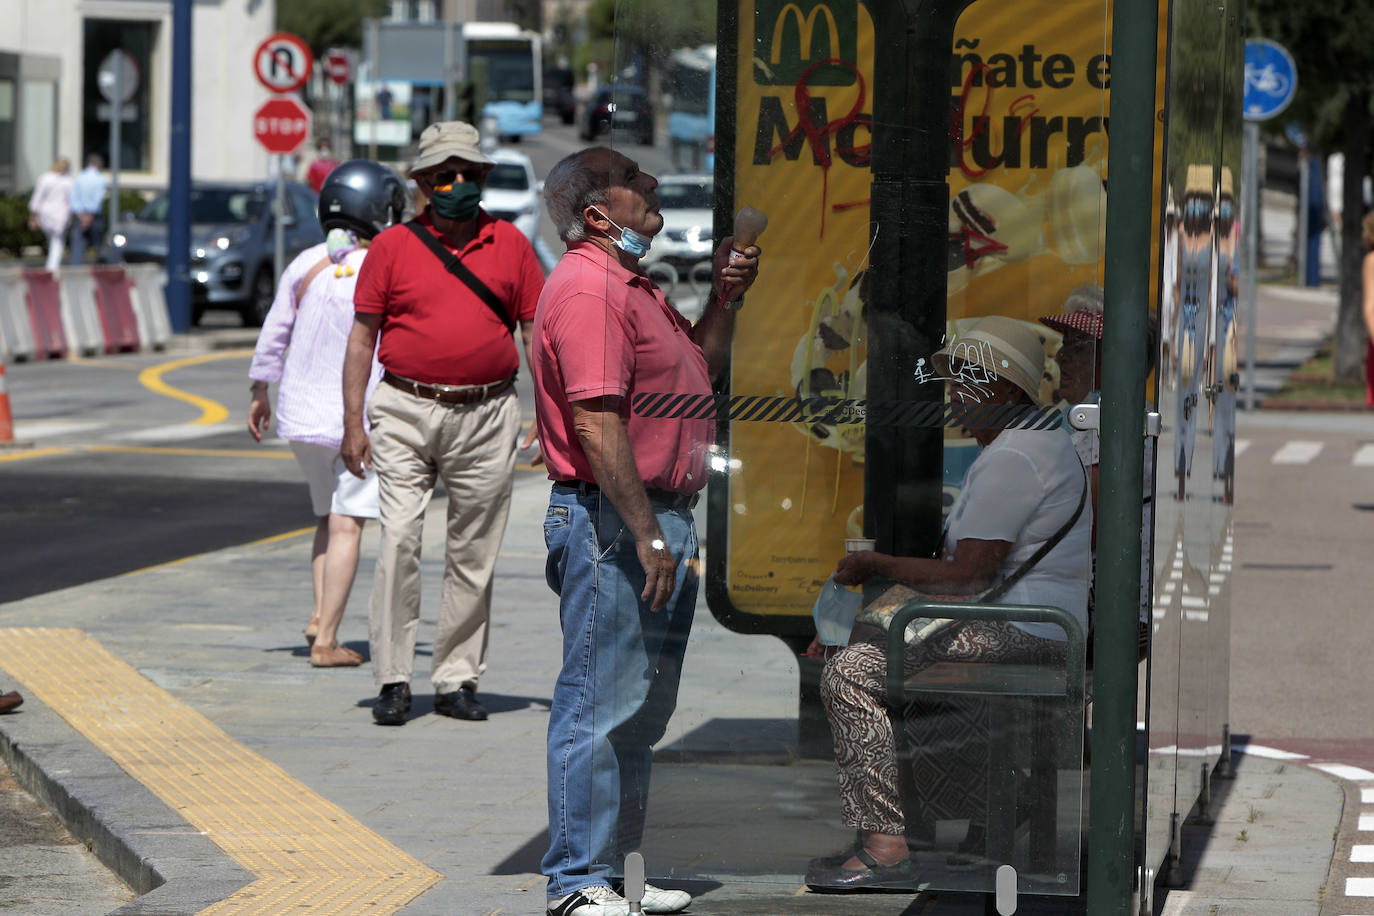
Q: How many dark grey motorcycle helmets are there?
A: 1